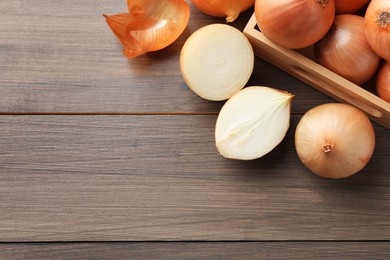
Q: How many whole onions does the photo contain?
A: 7